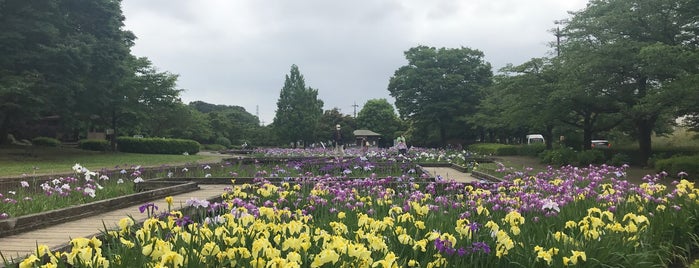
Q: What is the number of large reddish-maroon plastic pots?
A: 0